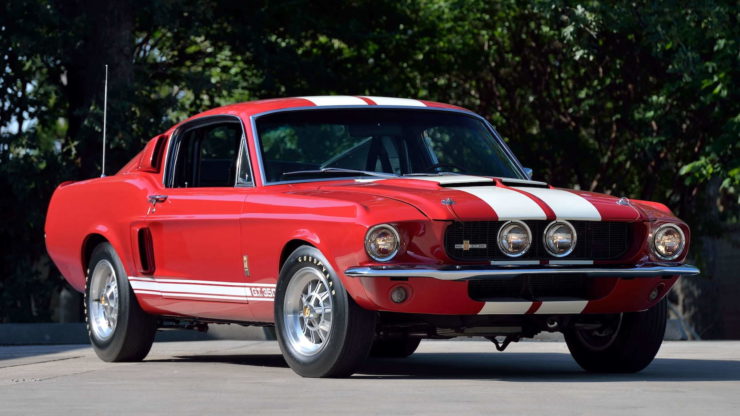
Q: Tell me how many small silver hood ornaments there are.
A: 2